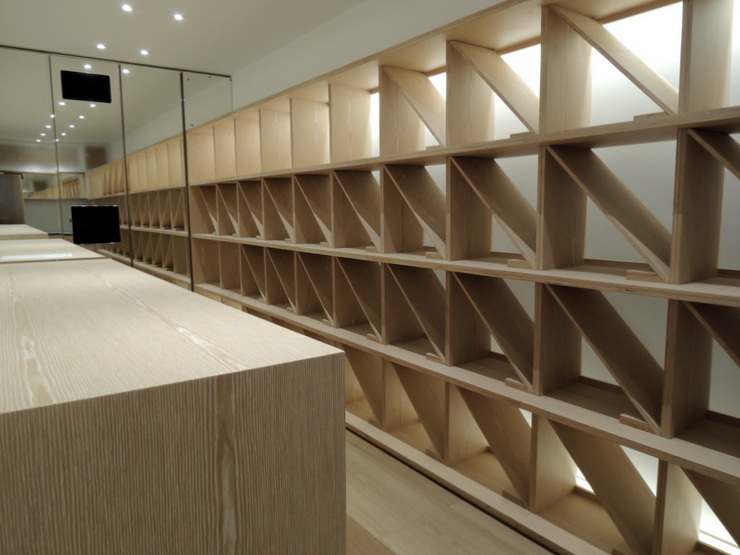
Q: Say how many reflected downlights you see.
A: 12